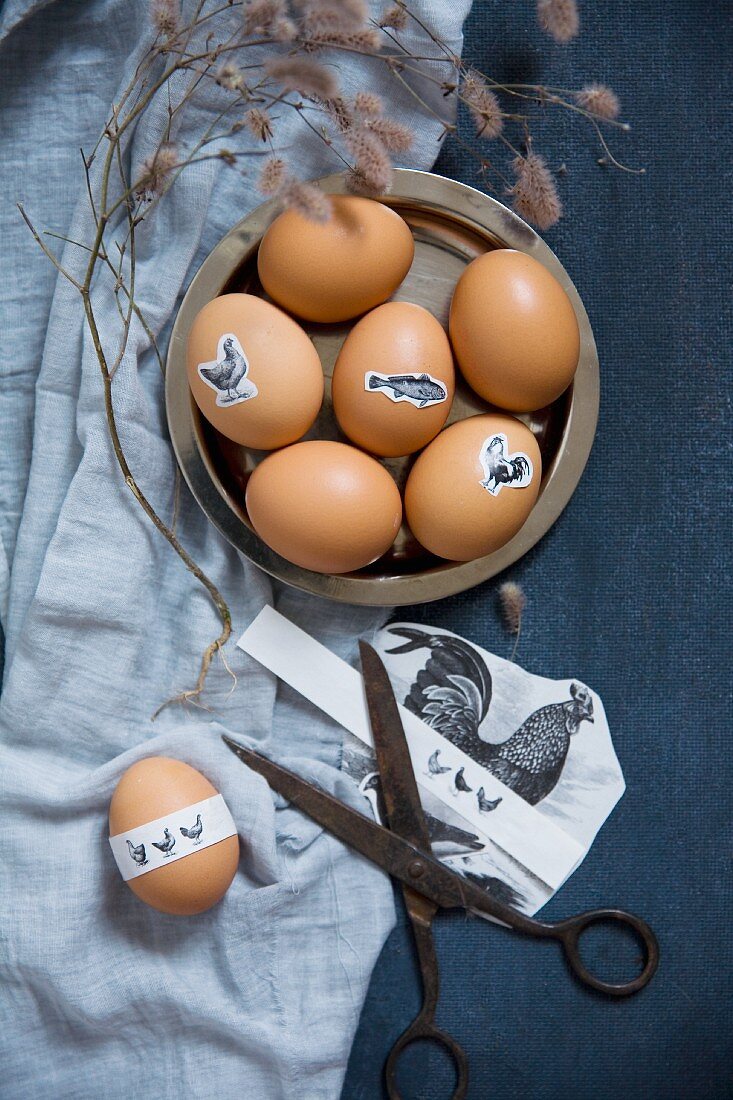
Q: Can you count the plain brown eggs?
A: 3